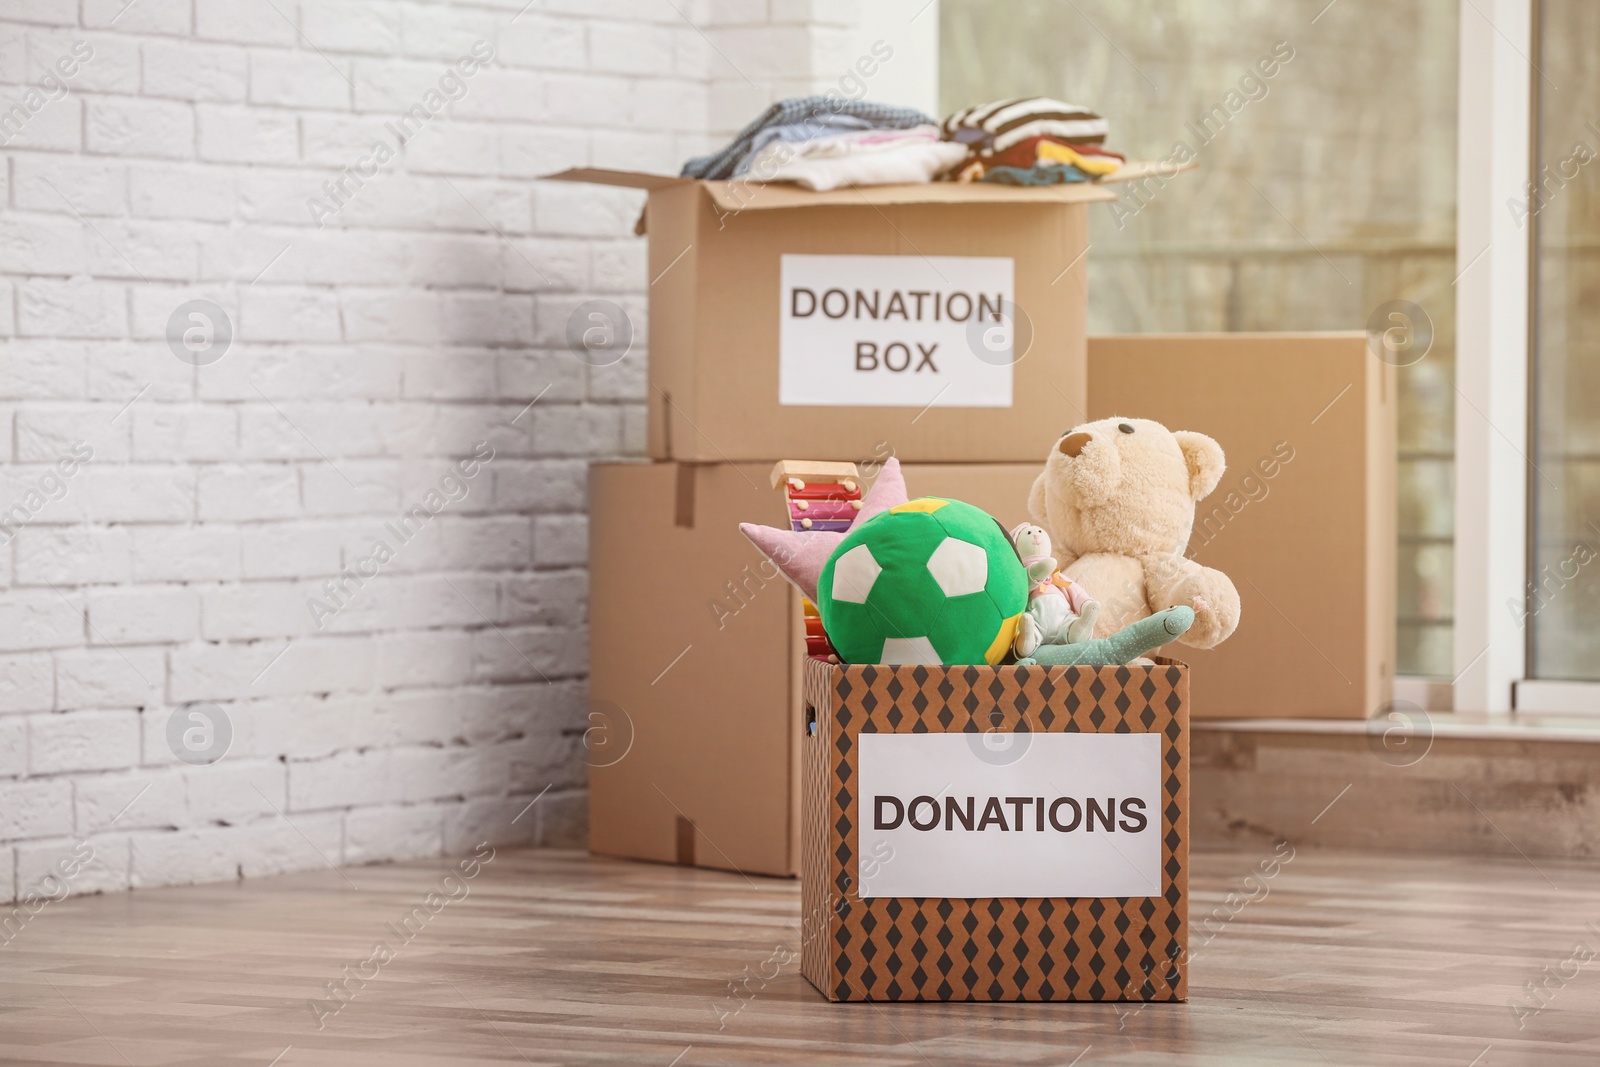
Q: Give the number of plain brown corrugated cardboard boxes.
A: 3